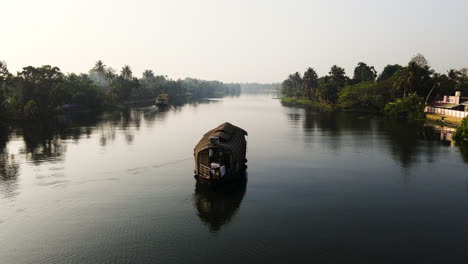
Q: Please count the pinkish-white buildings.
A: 1